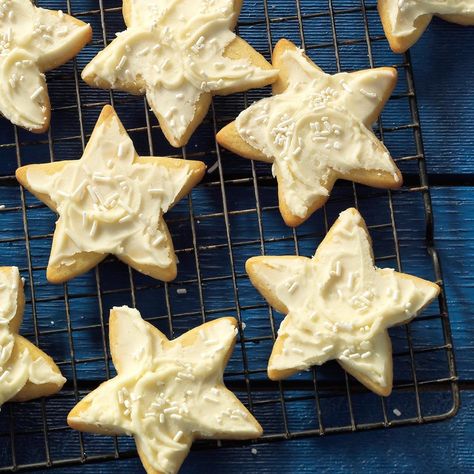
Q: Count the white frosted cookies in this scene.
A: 8